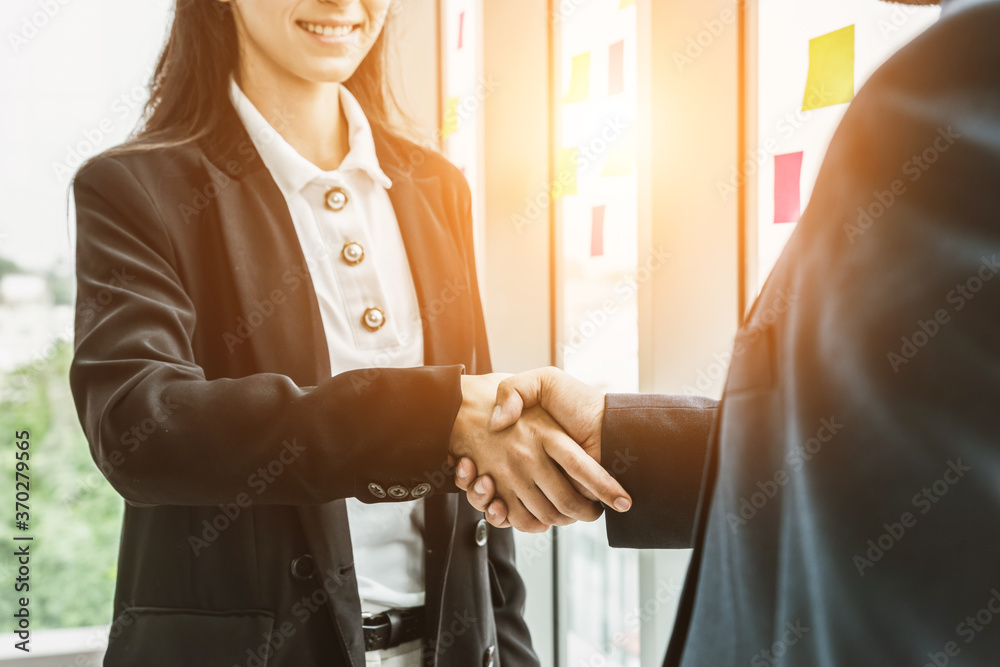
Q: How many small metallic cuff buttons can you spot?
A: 3